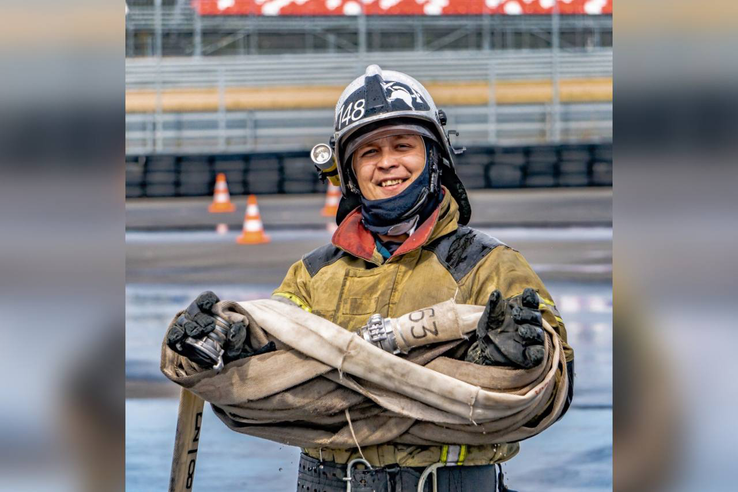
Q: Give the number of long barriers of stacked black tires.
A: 1